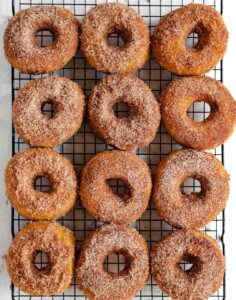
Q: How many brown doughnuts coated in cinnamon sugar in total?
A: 12